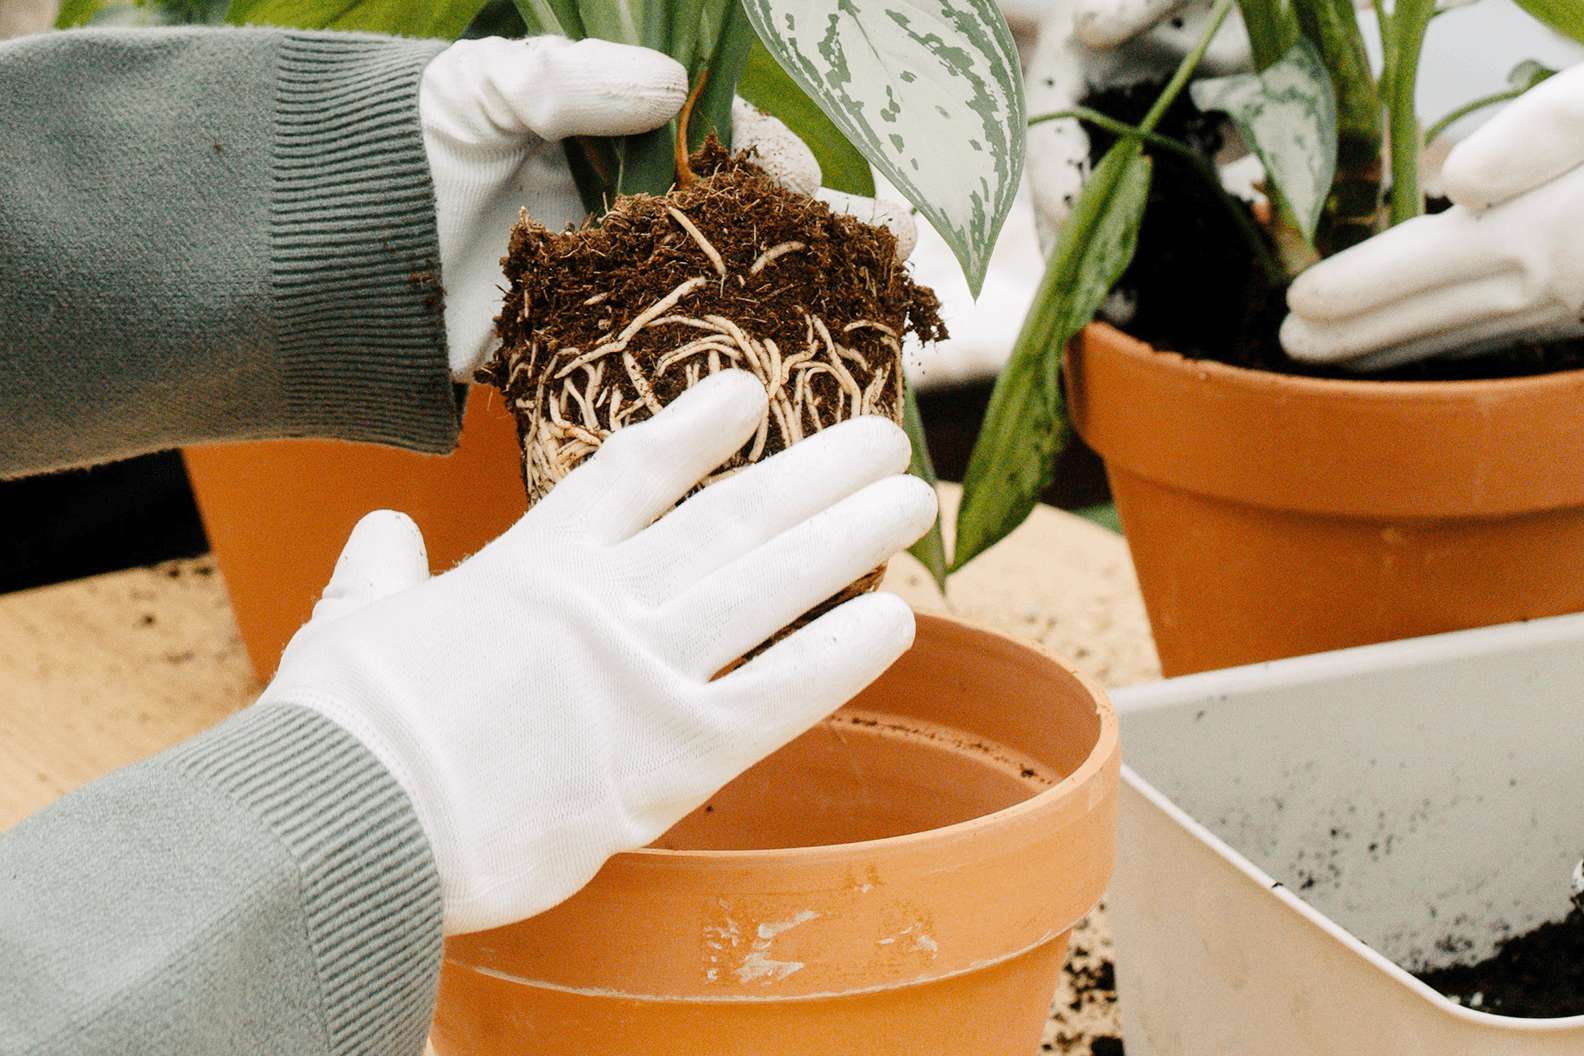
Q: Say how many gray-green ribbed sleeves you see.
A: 2